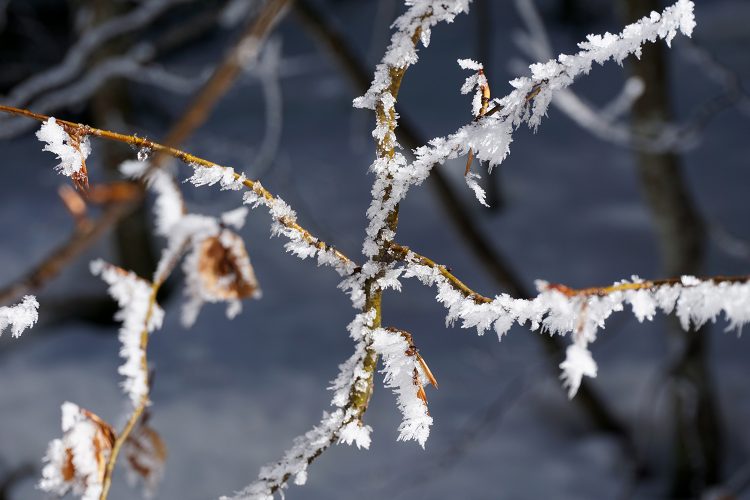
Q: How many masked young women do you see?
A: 0